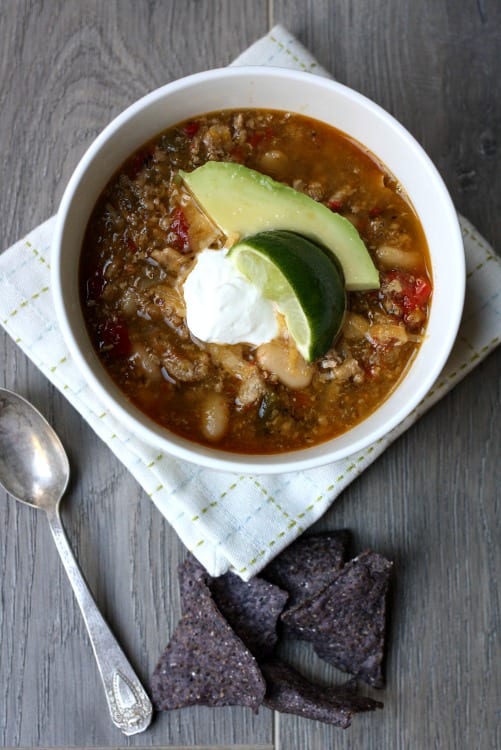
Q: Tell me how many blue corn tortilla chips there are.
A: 5